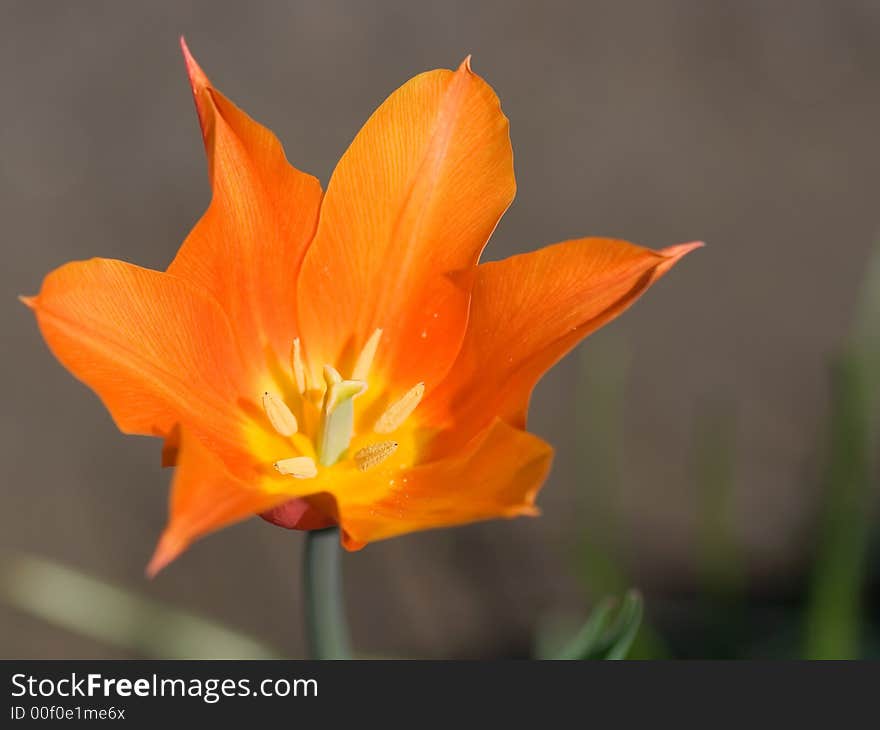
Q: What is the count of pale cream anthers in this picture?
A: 6